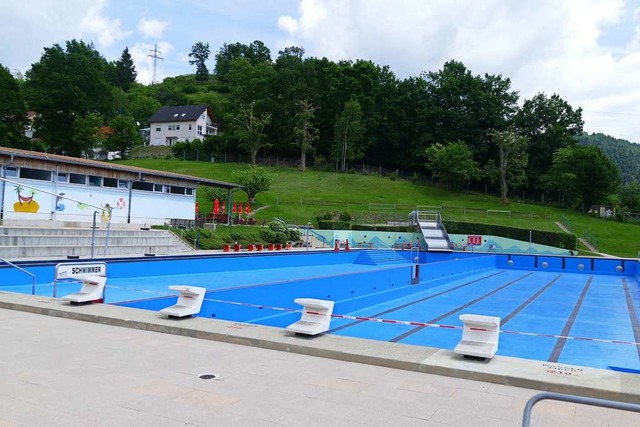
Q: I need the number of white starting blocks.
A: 4